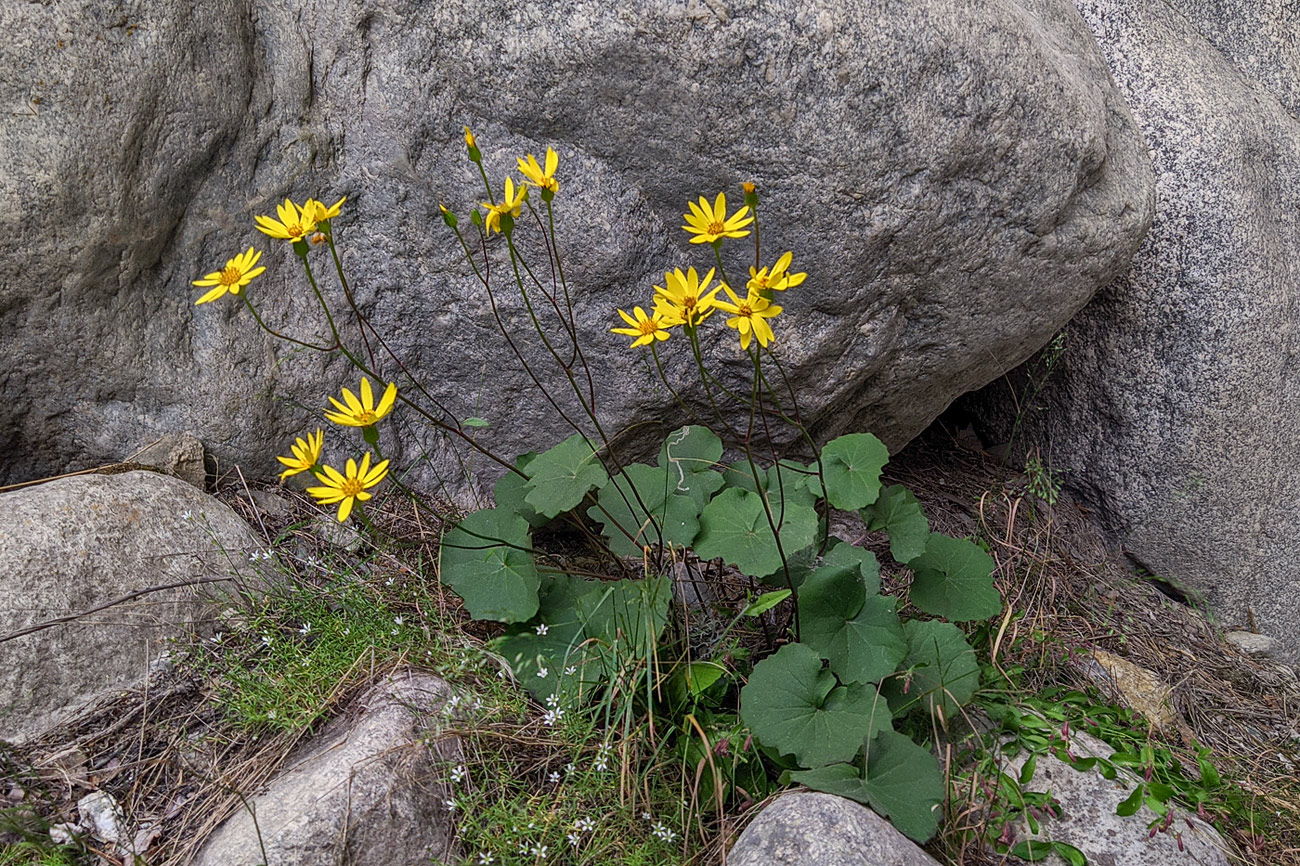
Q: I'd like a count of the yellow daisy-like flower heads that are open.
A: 13